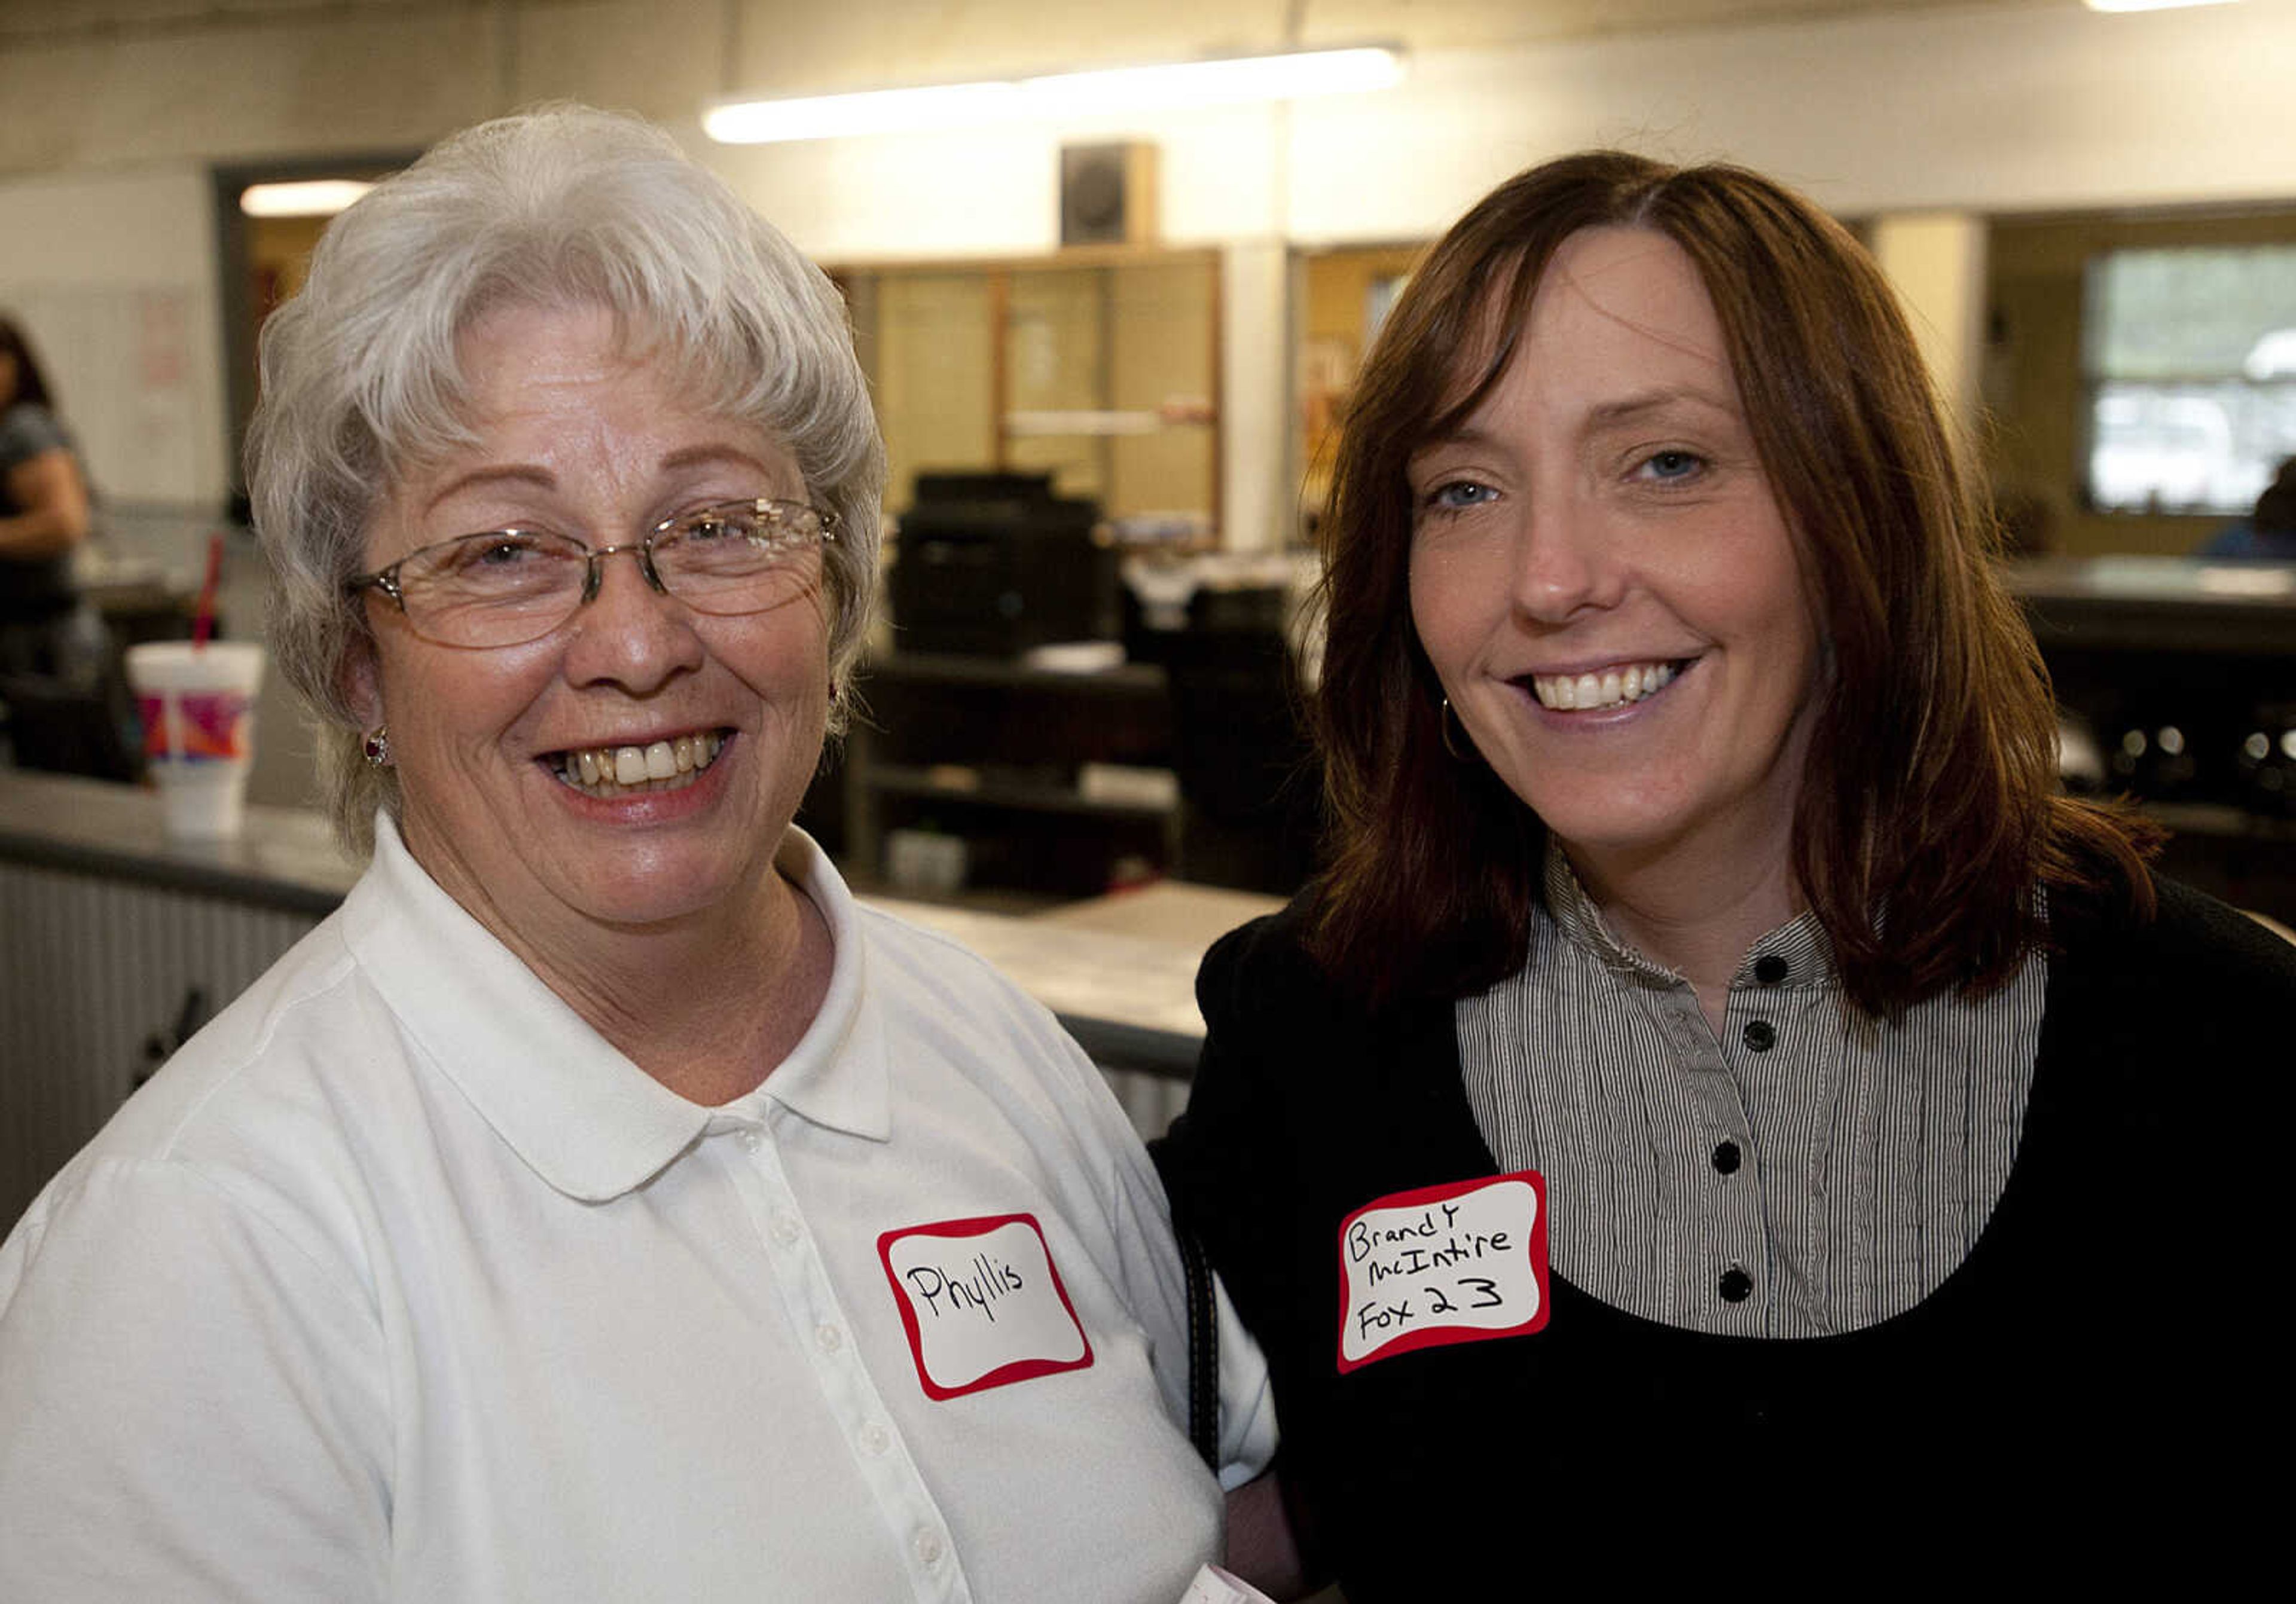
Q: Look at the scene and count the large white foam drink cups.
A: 1